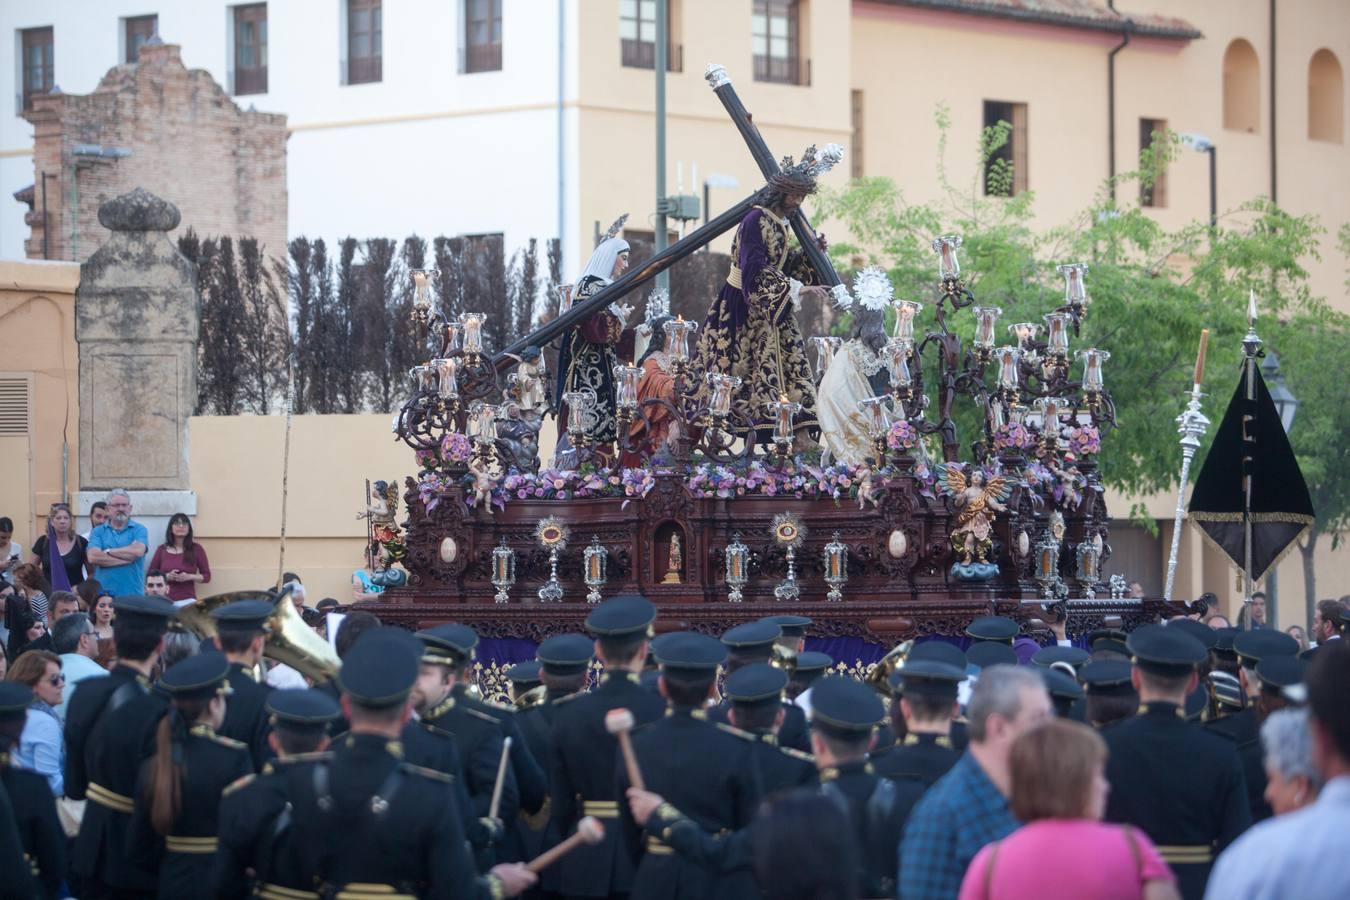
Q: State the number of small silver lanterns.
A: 6